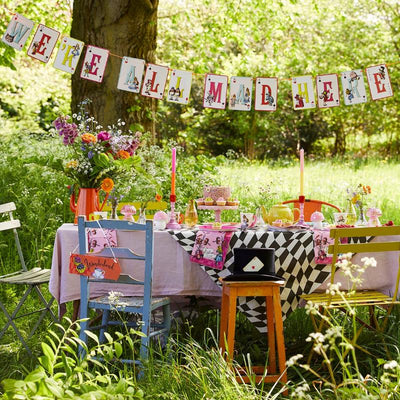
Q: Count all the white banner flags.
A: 14